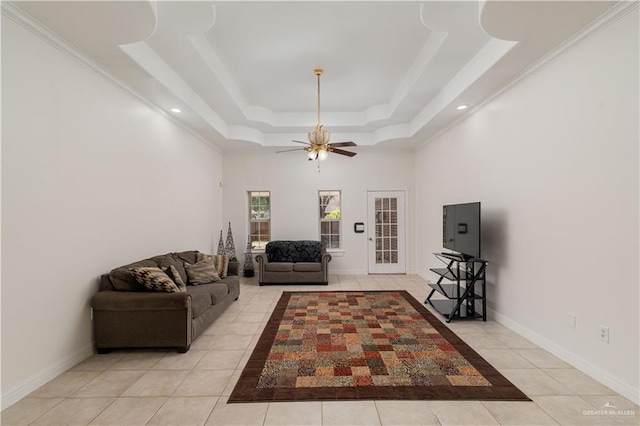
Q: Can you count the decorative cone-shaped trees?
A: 3